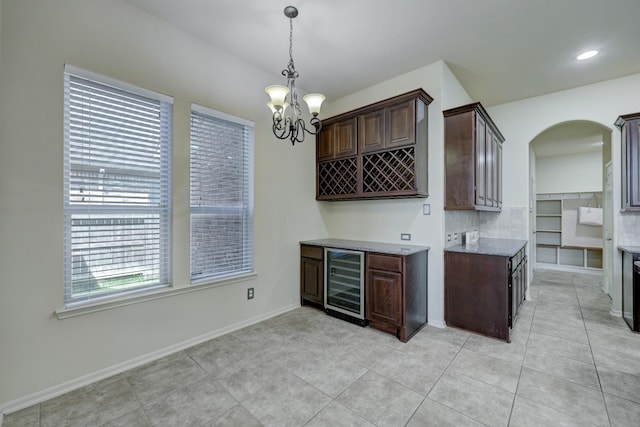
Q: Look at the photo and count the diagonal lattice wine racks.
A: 2